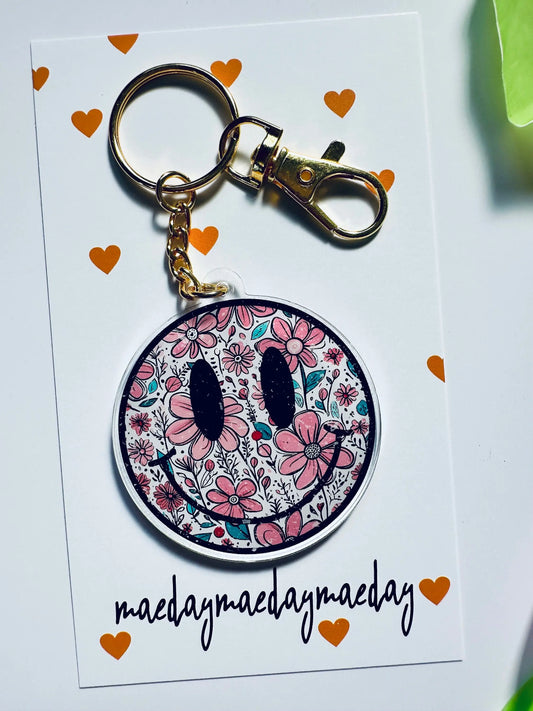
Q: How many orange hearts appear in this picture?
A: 12